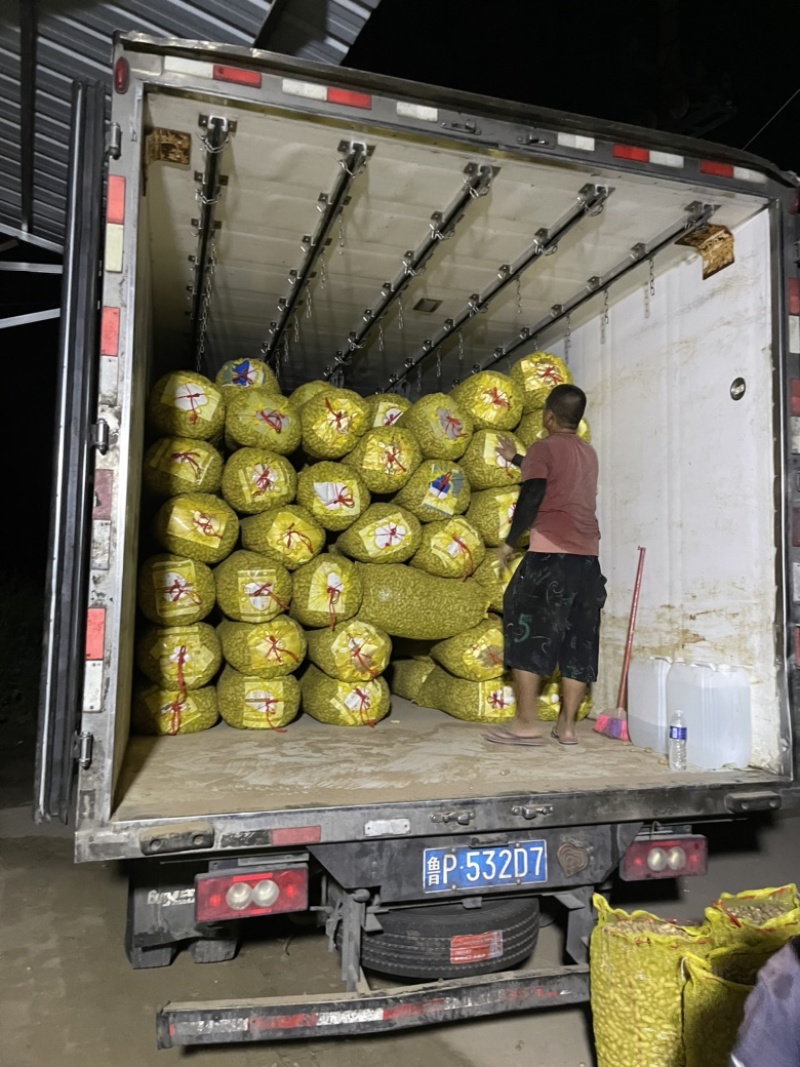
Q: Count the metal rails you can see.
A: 5